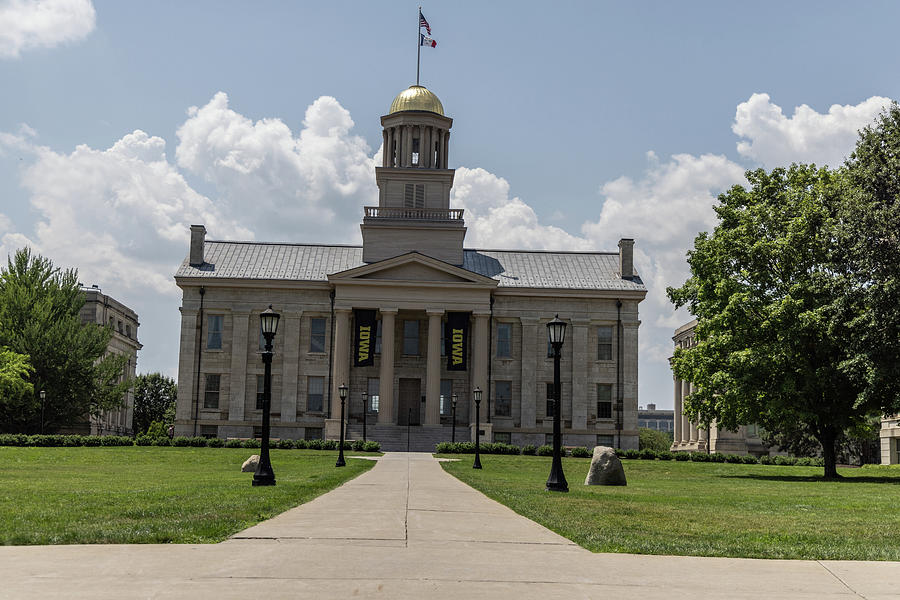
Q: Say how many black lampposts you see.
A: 7